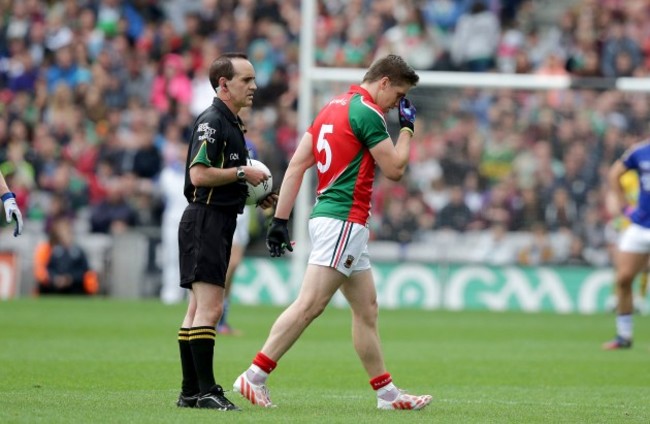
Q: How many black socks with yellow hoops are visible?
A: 2